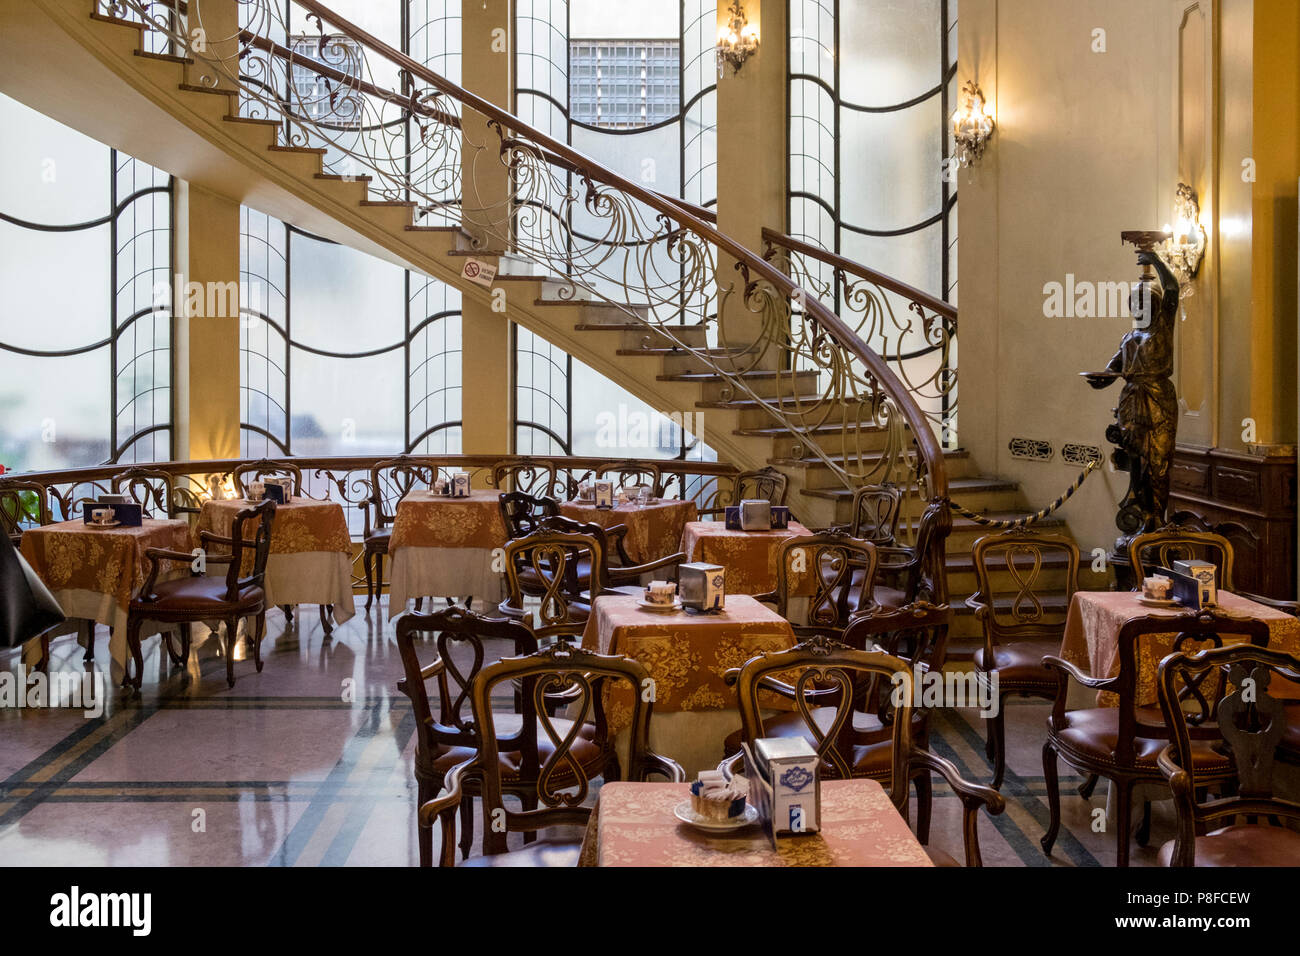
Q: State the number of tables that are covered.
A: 8